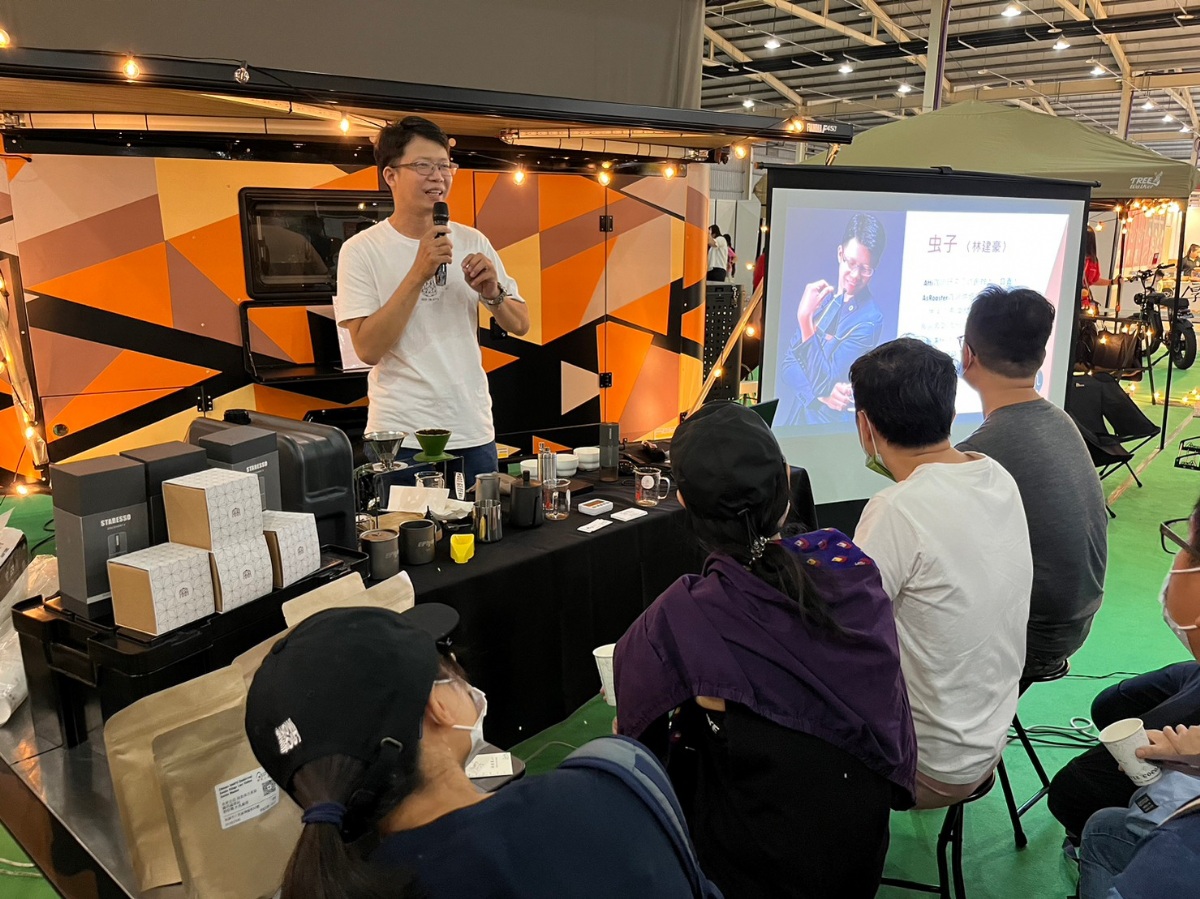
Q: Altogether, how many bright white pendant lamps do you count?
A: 10